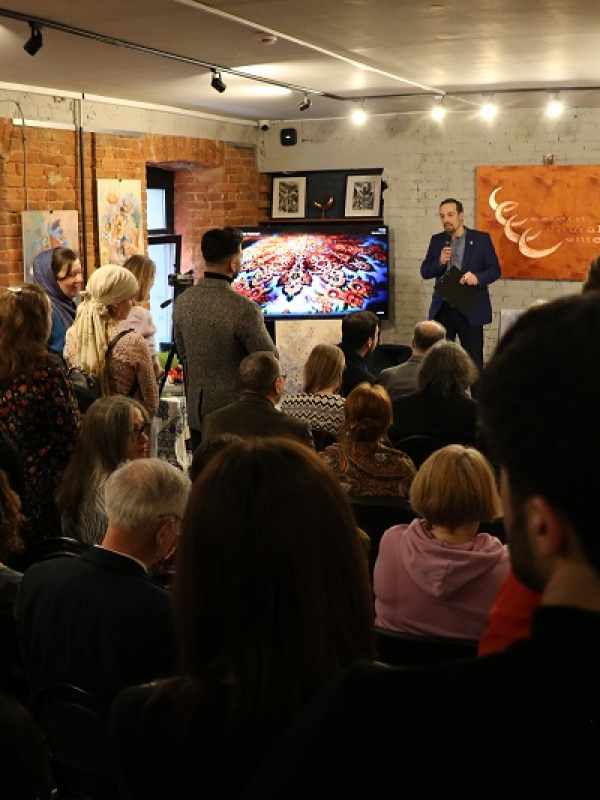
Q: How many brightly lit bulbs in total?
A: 4